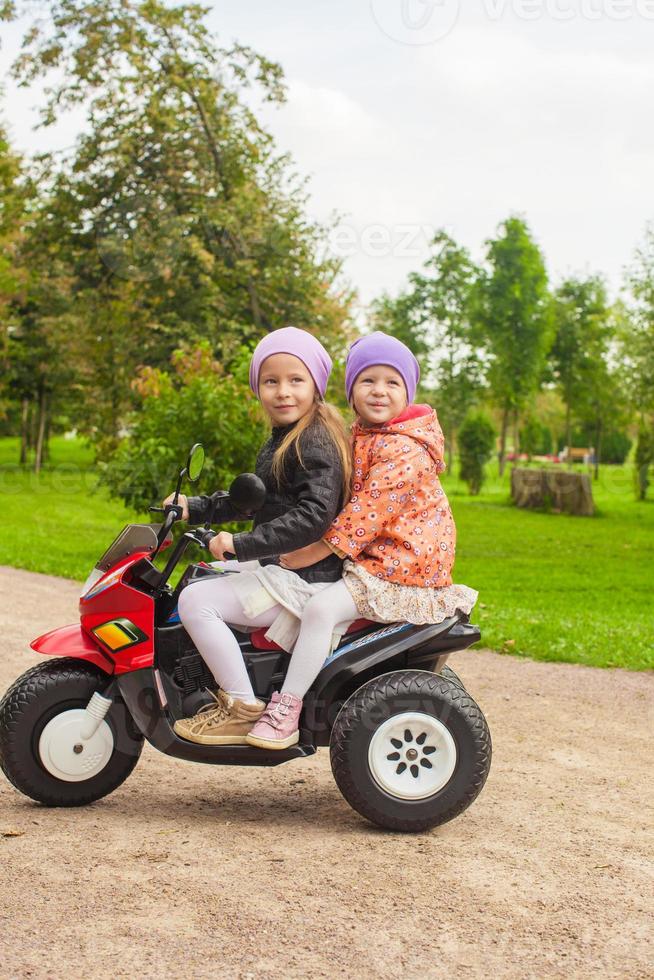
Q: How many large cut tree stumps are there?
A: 1